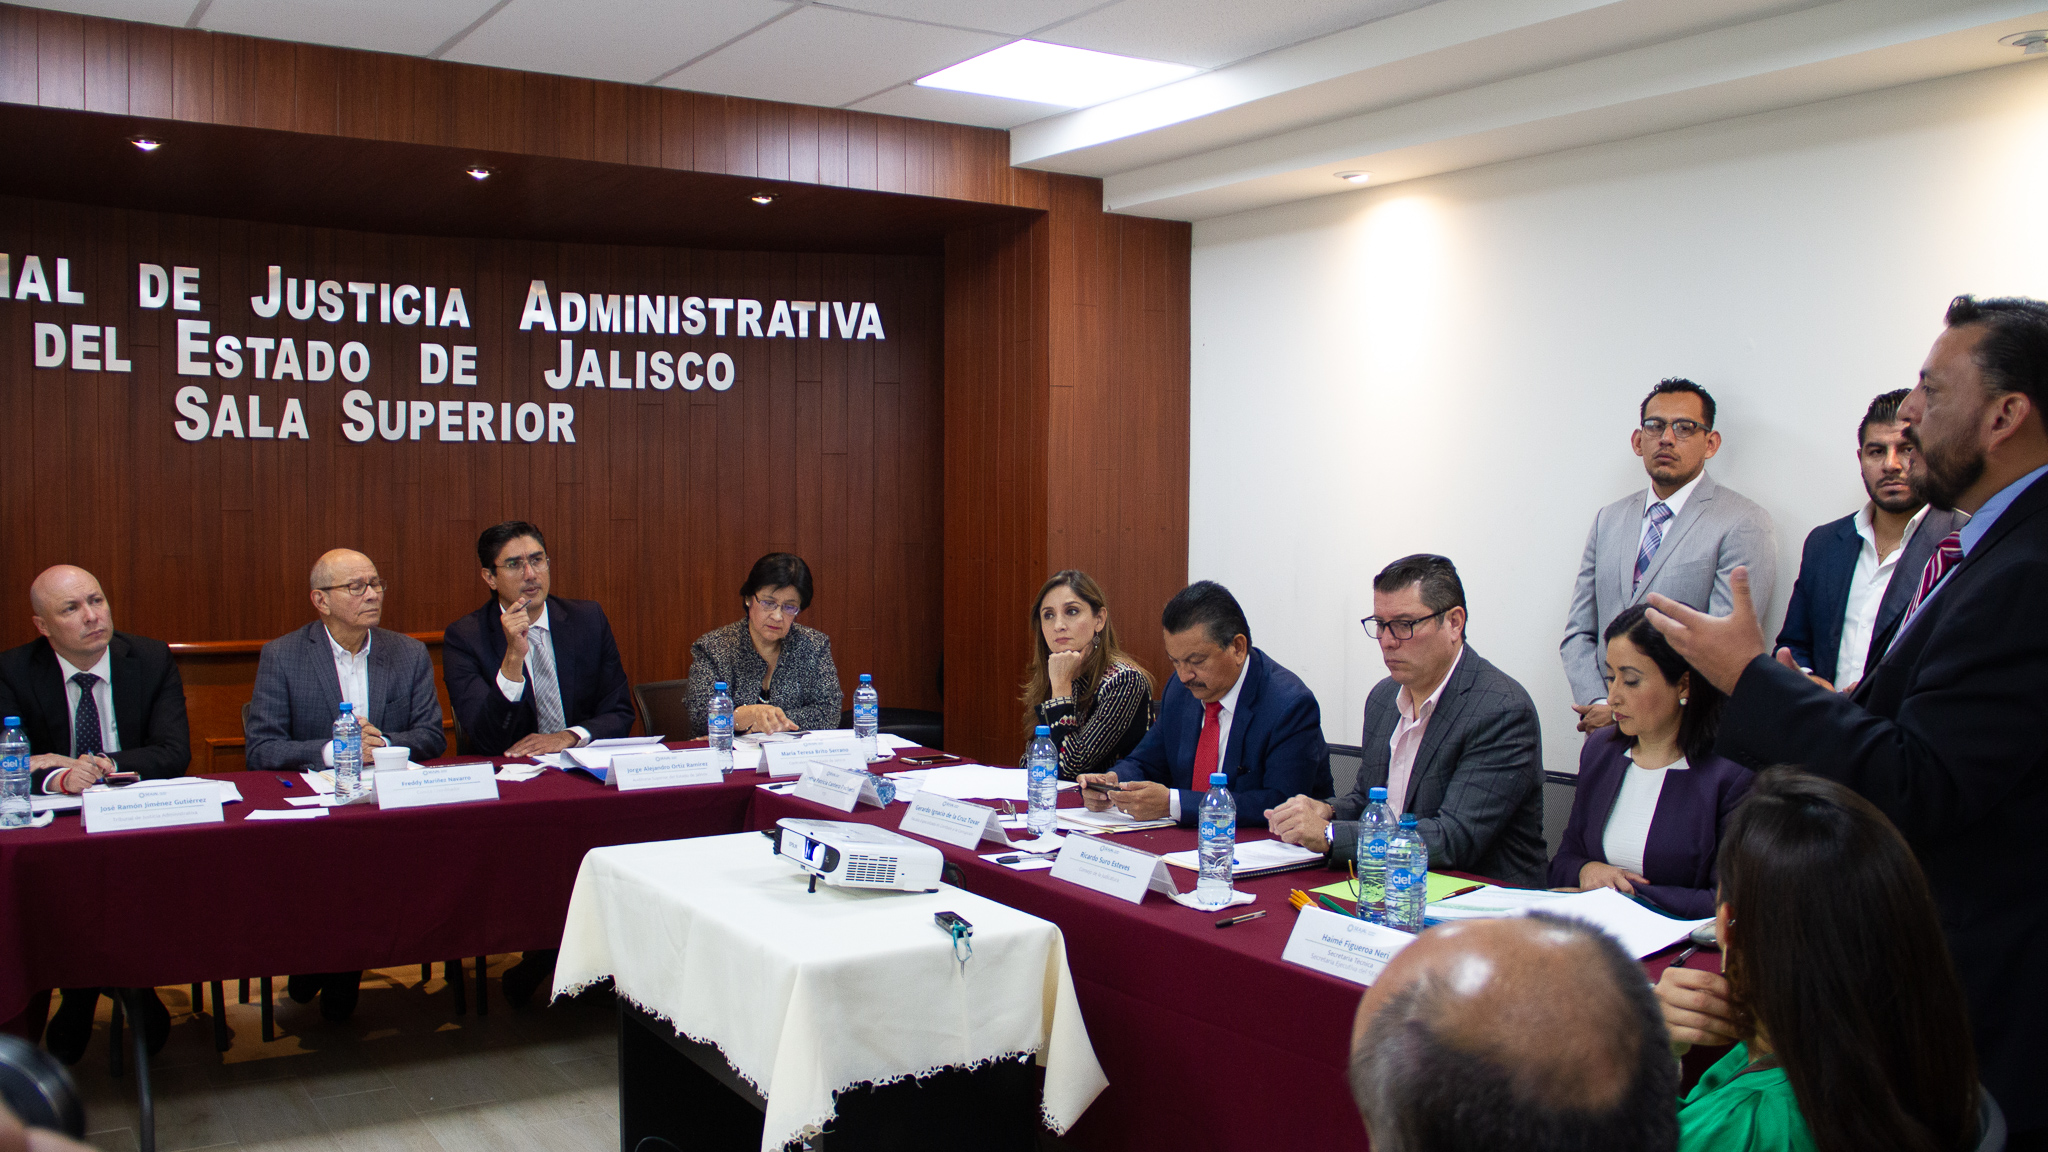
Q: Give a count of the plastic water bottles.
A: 8